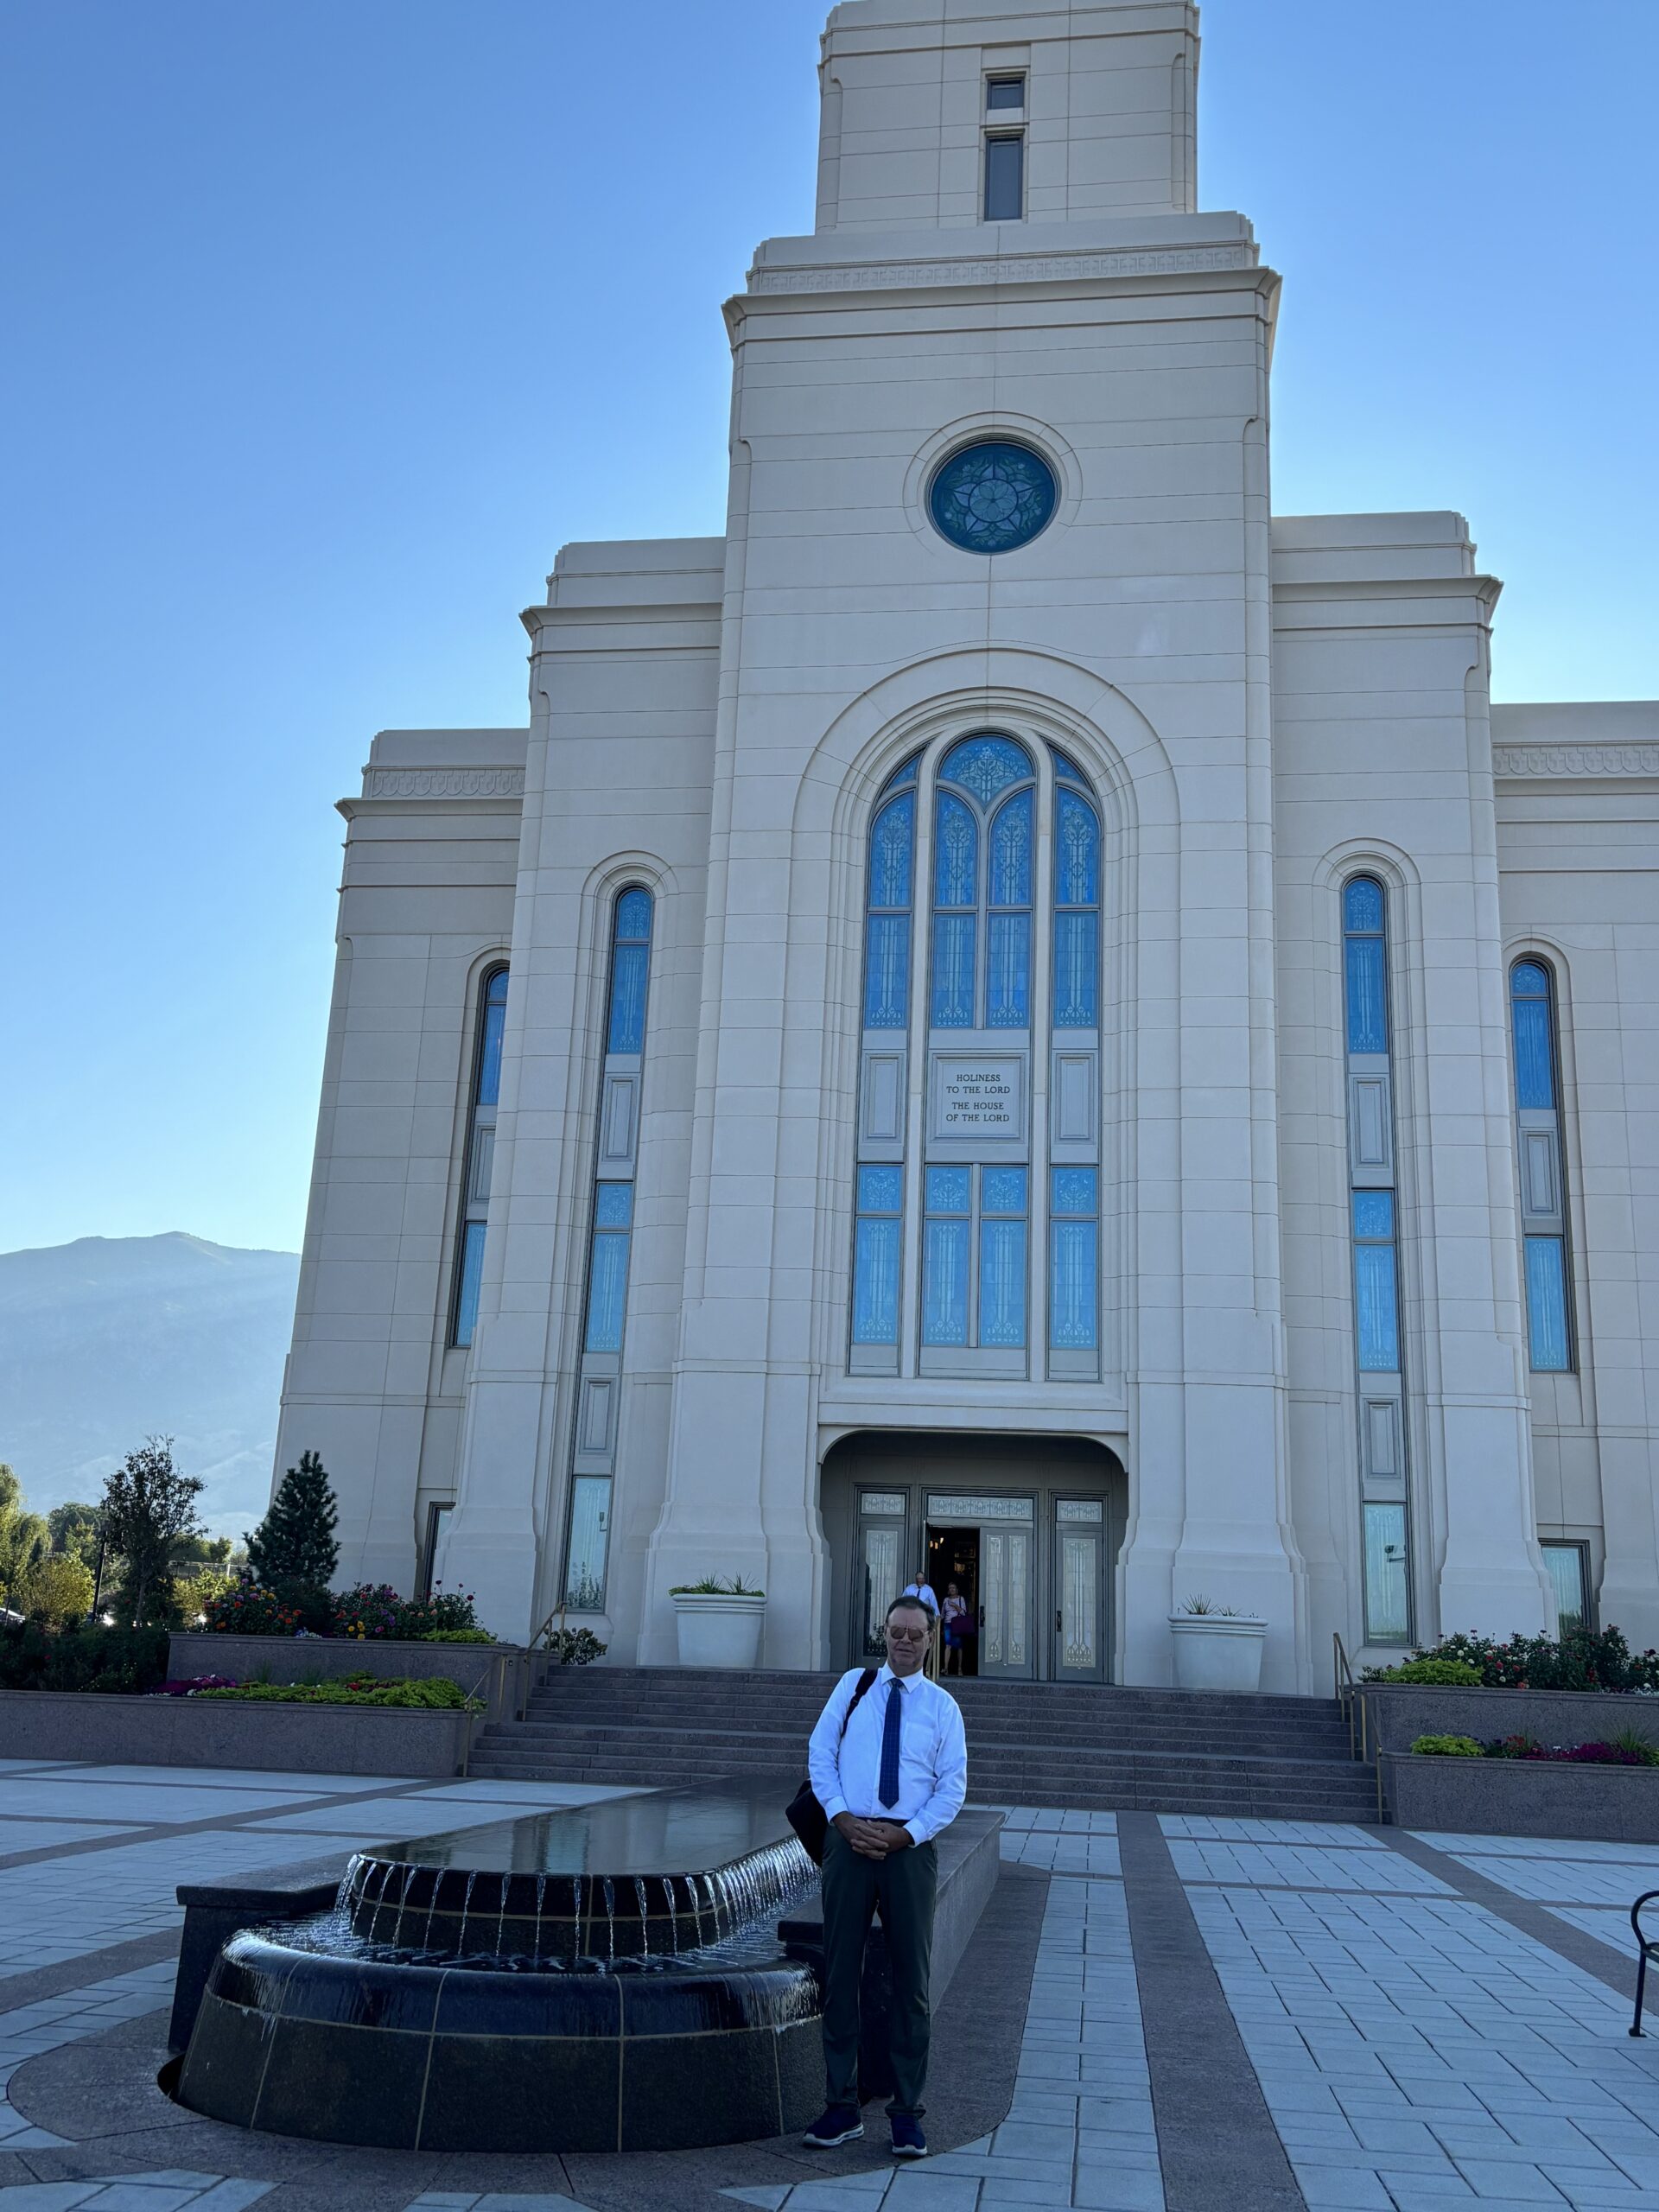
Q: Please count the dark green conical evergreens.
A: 1